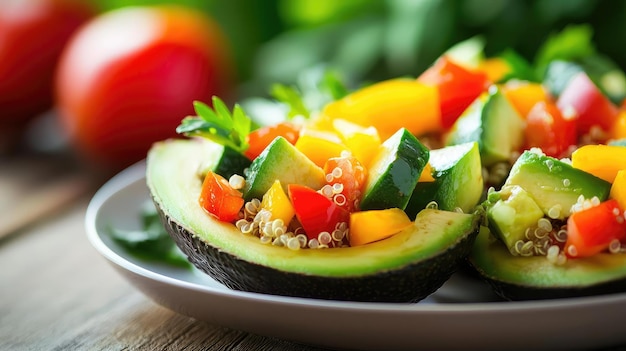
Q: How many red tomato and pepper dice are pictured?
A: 8